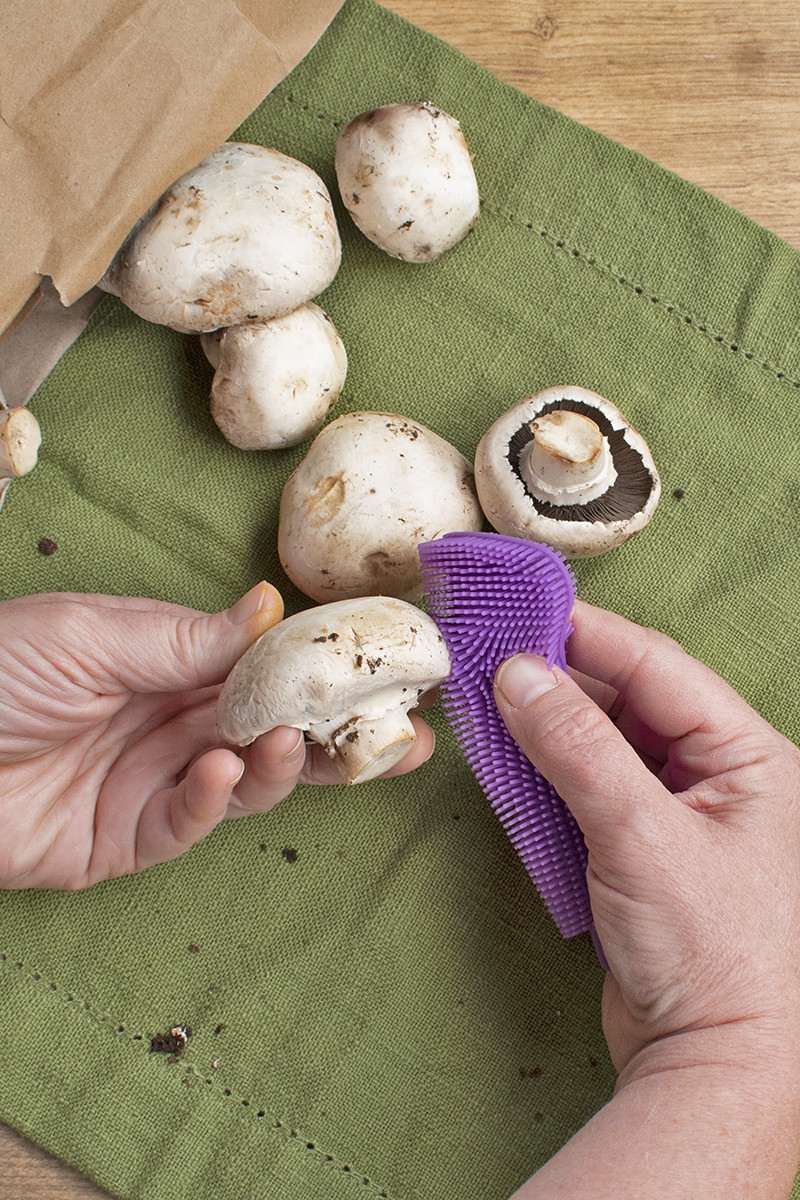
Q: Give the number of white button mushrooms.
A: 7